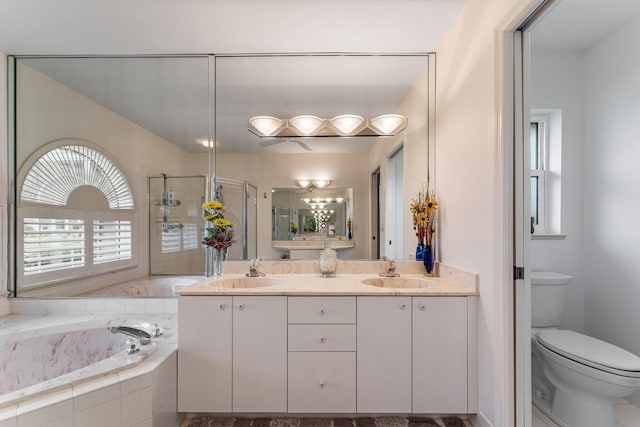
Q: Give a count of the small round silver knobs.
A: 7